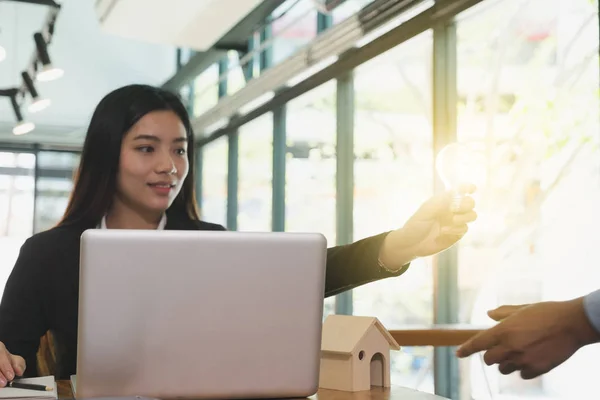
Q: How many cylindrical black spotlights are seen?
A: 3